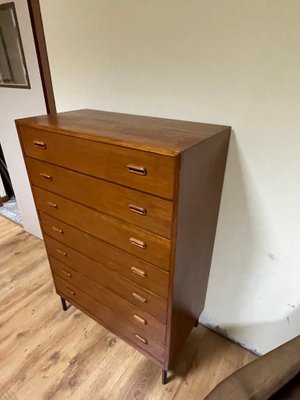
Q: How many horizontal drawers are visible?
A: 7